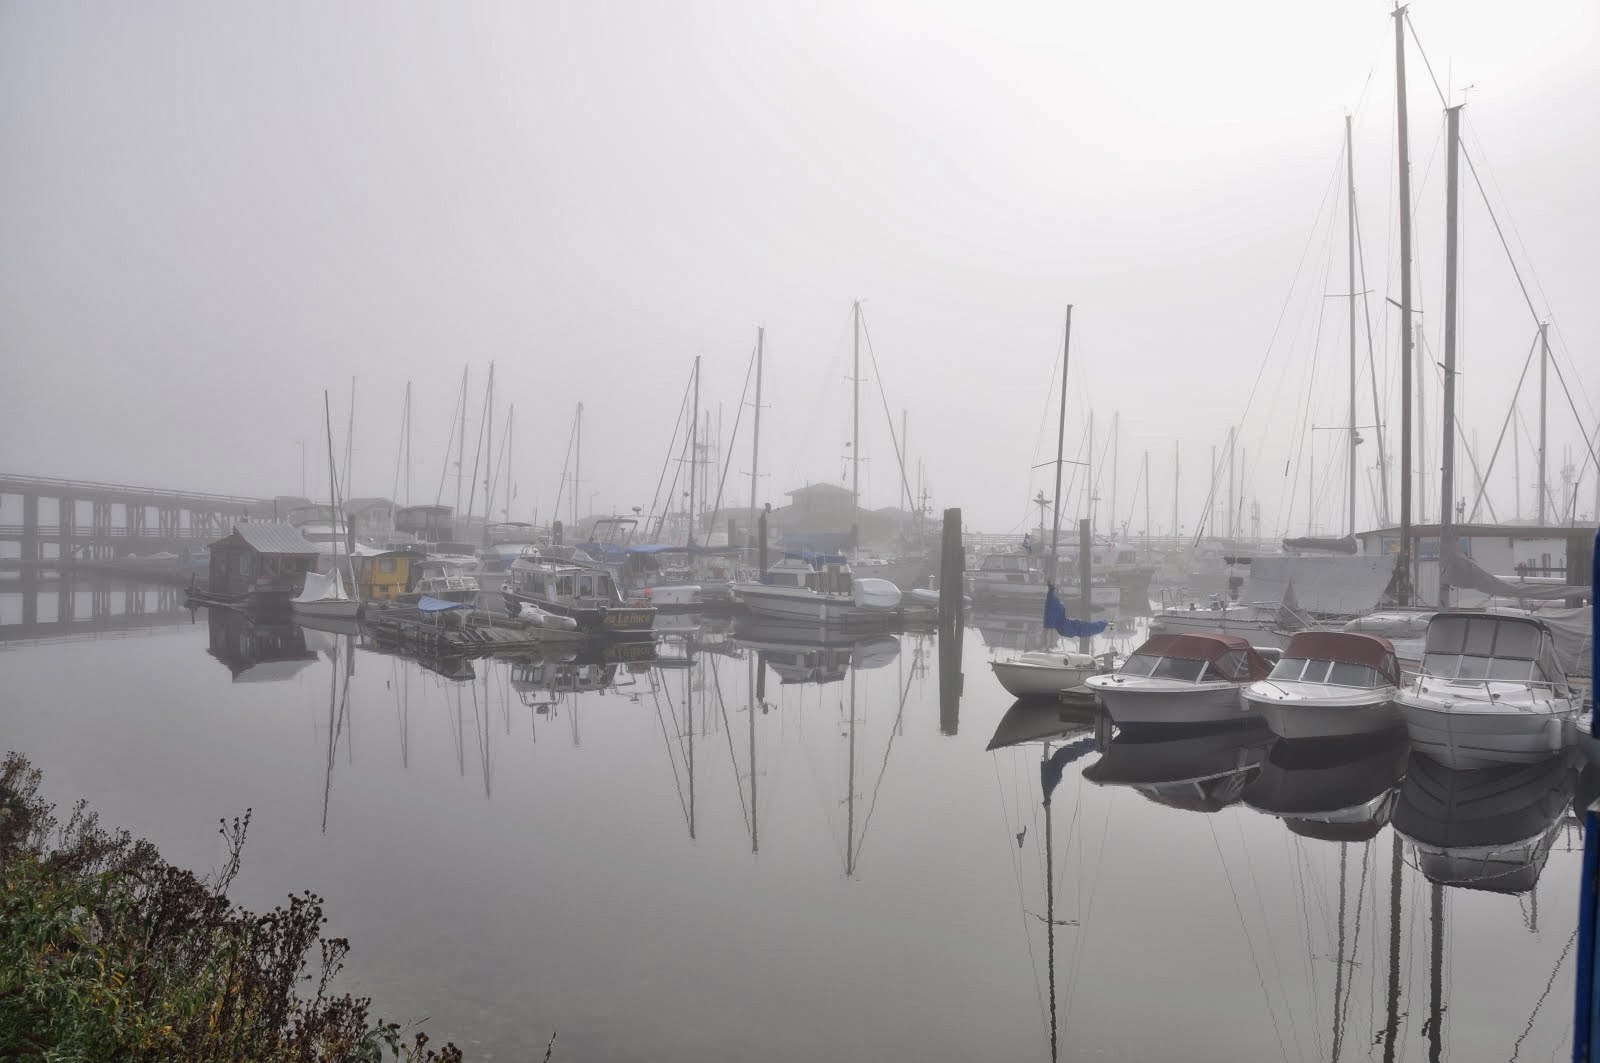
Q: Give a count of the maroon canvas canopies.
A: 2